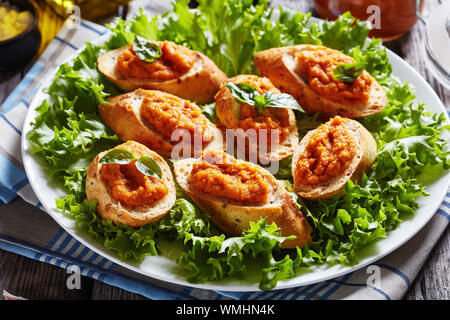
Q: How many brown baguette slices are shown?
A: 7